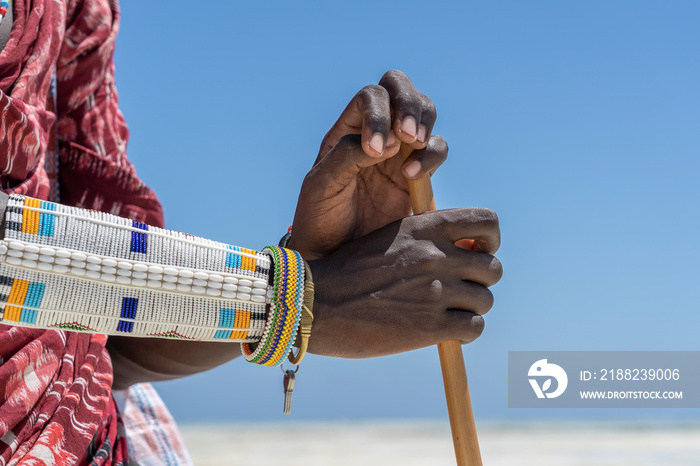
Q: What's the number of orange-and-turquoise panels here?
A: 4